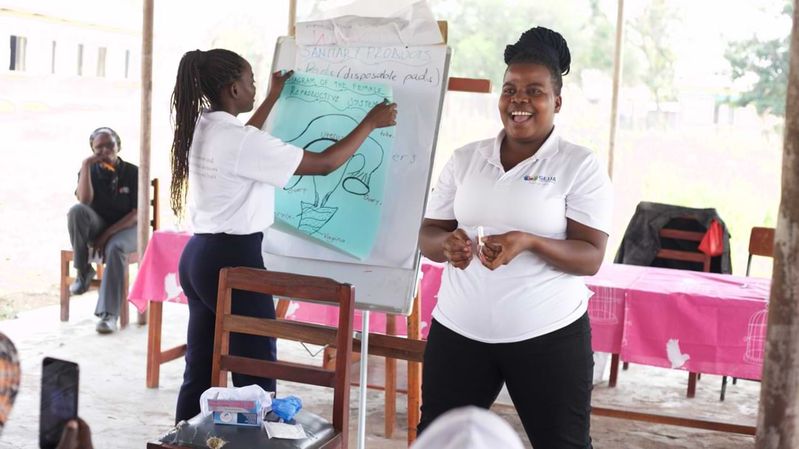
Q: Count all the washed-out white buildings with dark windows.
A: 1